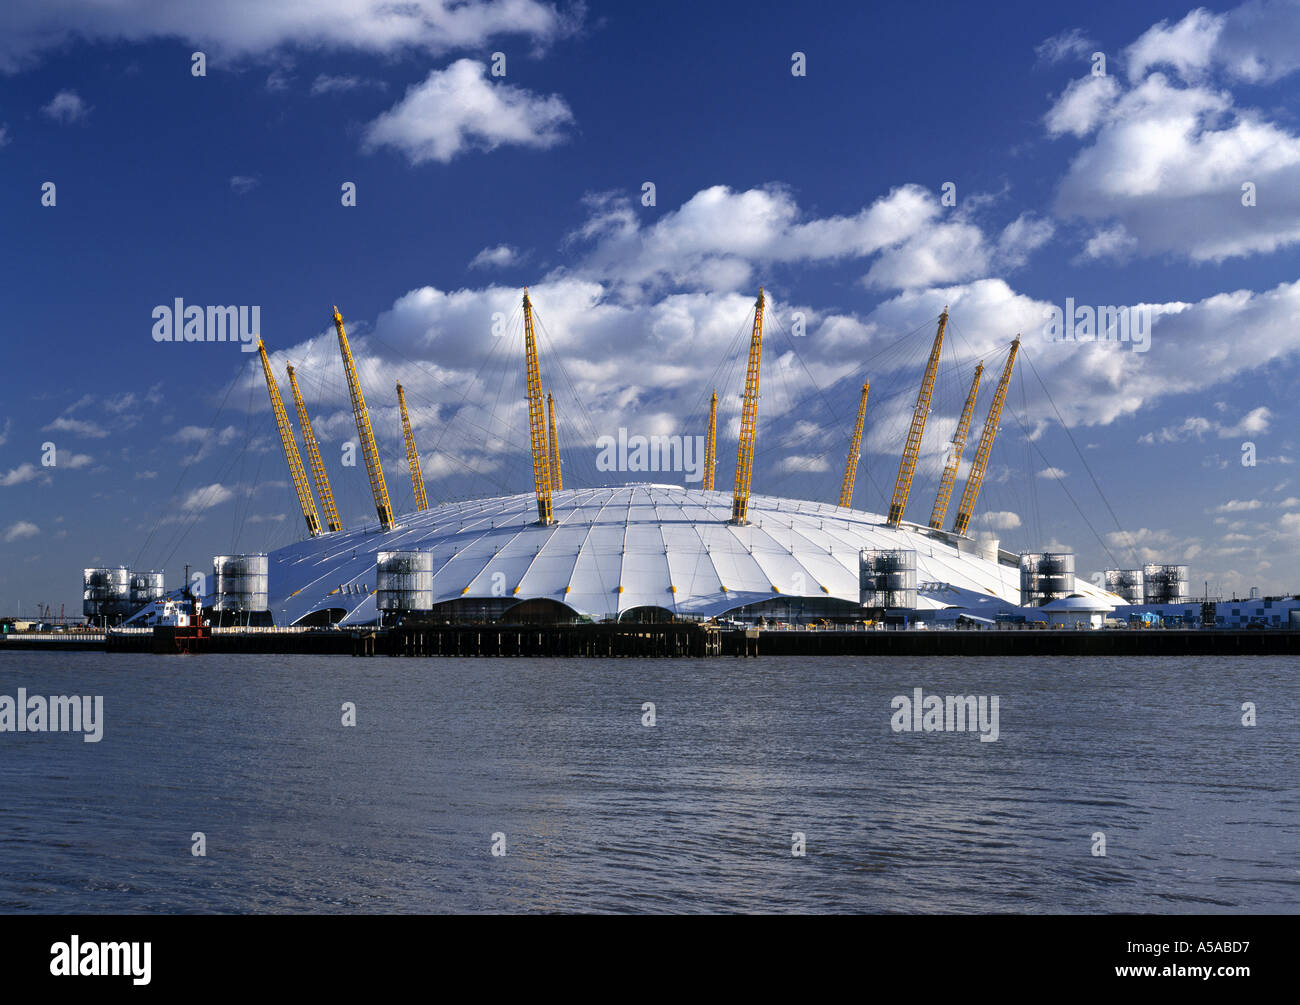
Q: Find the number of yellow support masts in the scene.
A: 12